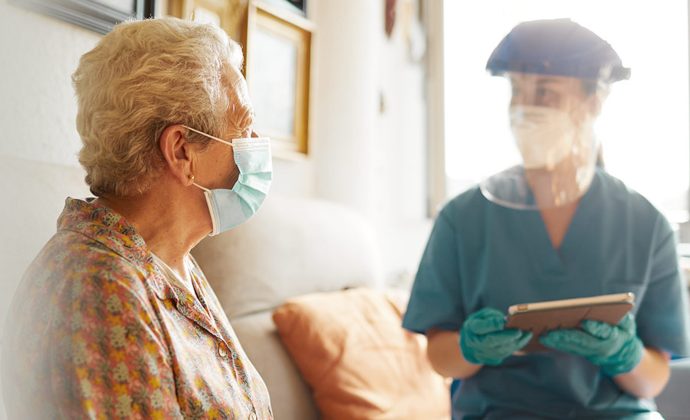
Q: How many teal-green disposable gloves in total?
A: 2